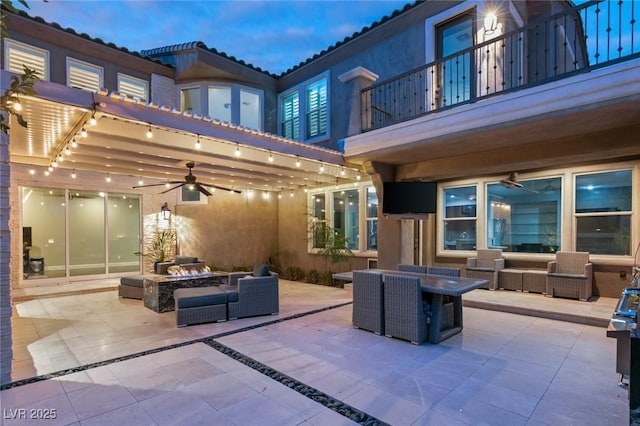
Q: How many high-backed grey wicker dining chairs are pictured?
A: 4